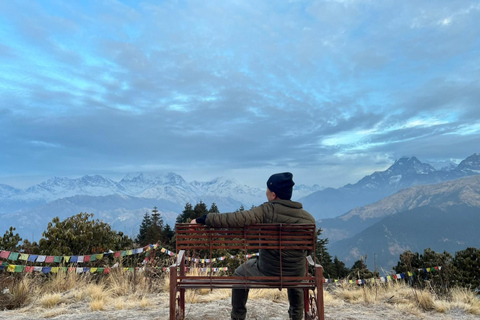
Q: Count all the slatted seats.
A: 1